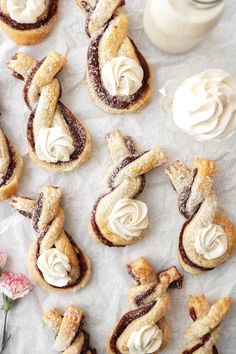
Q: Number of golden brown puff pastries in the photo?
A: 10